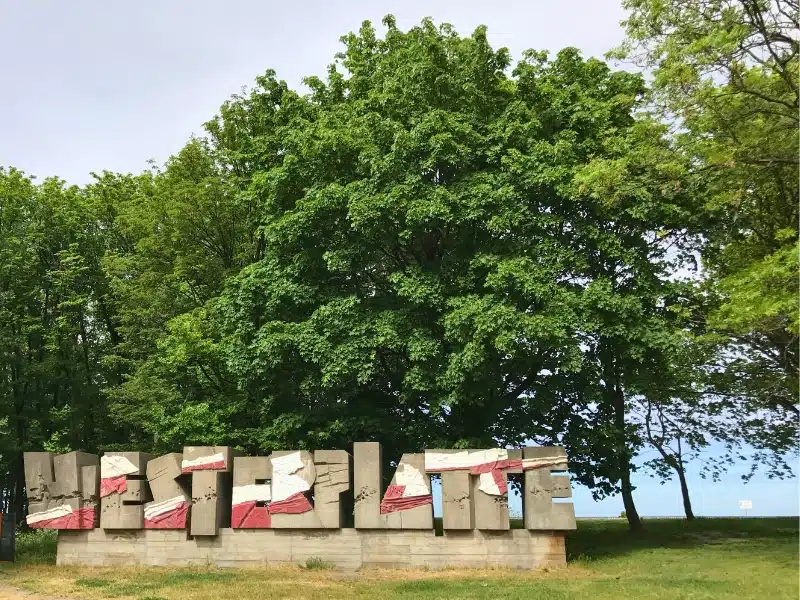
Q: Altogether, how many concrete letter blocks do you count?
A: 12